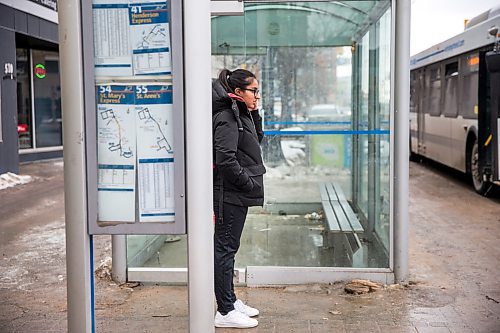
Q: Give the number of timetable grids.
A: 4